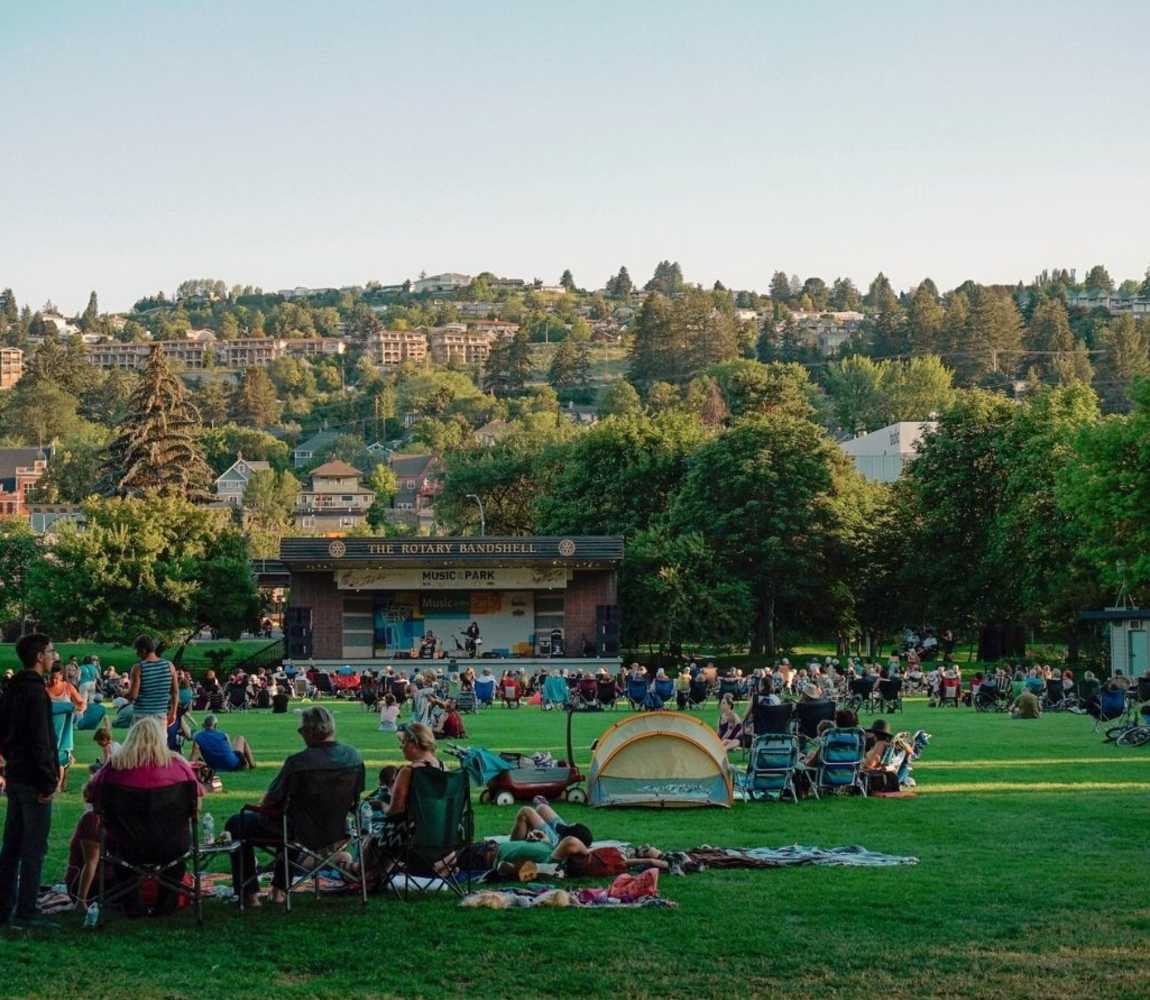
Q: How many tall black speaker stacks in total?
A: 2